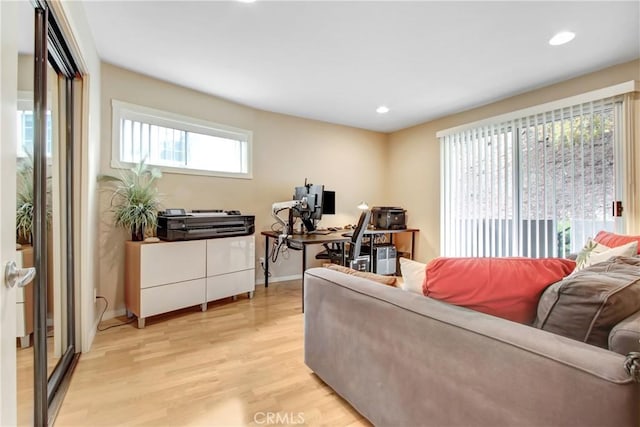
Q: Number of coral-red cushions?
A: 2